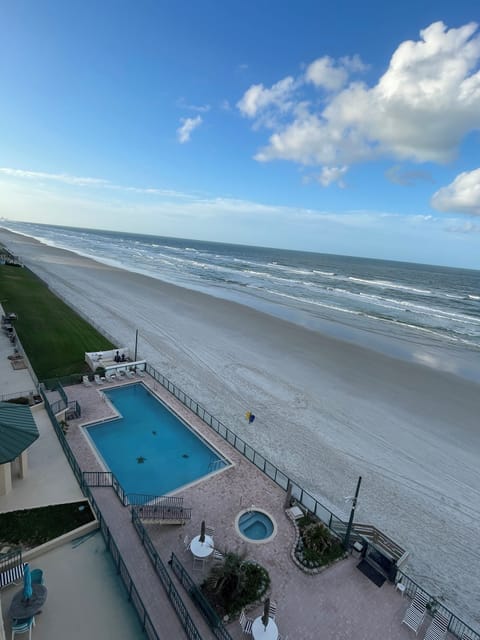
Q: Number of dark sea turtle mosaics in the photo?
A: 3